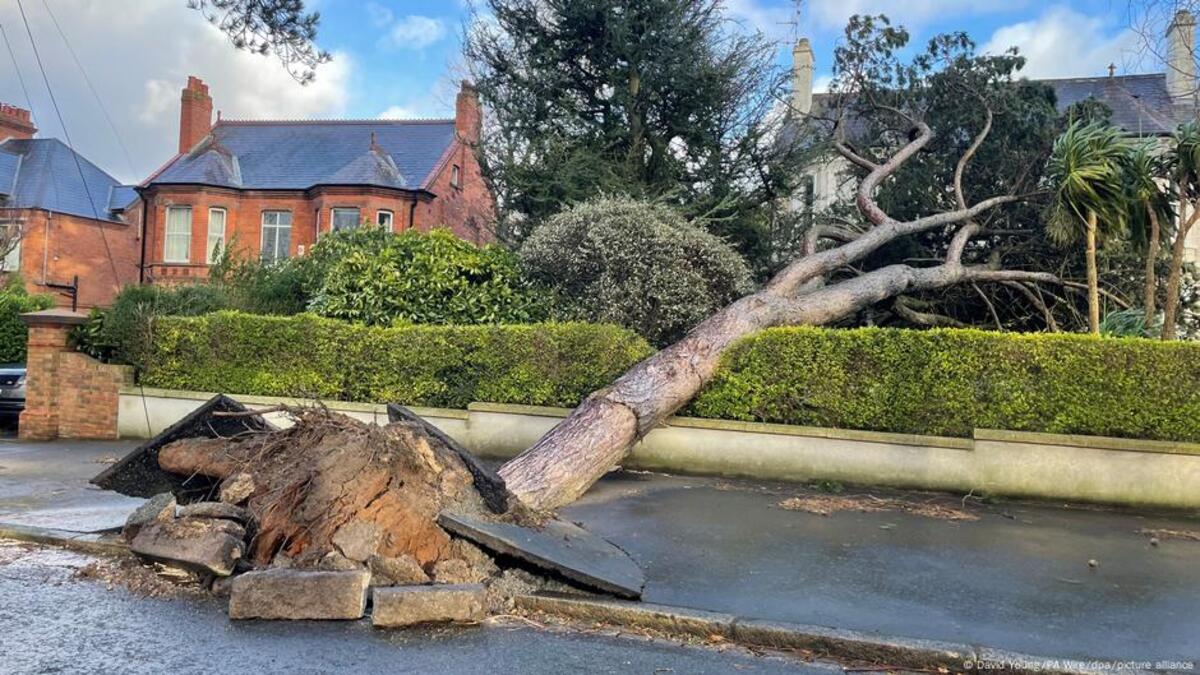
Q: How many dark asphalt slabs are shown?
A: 3